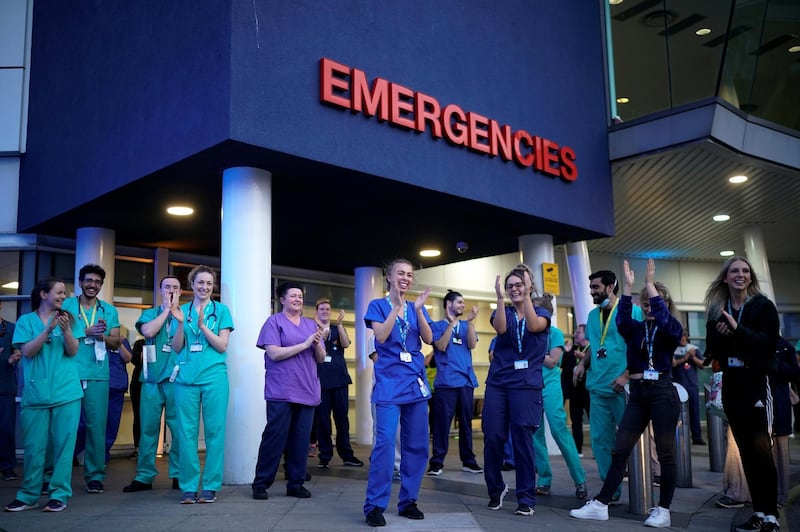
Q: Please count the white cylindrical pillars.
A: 6